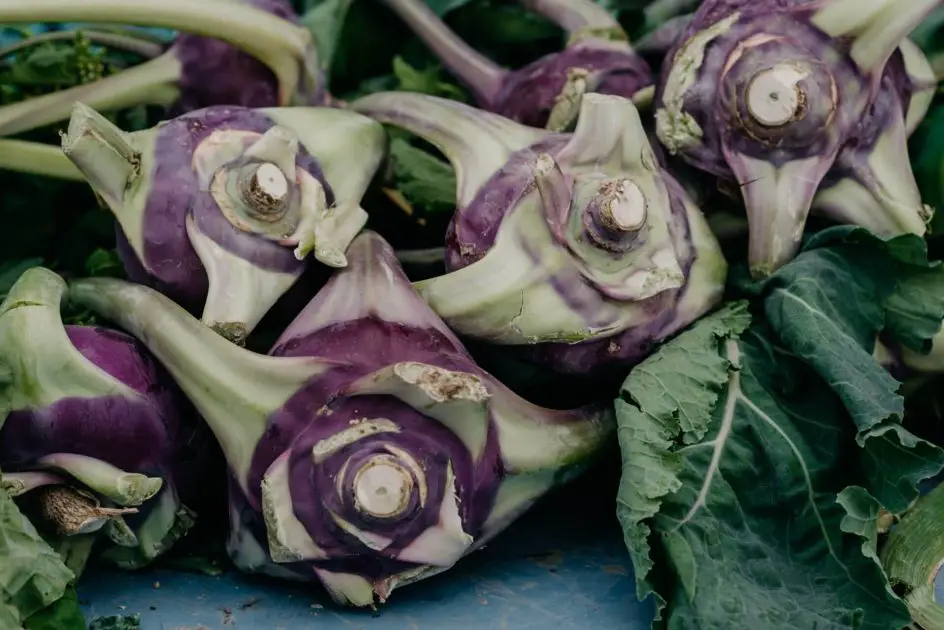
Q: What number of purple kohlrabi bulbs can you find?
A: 7